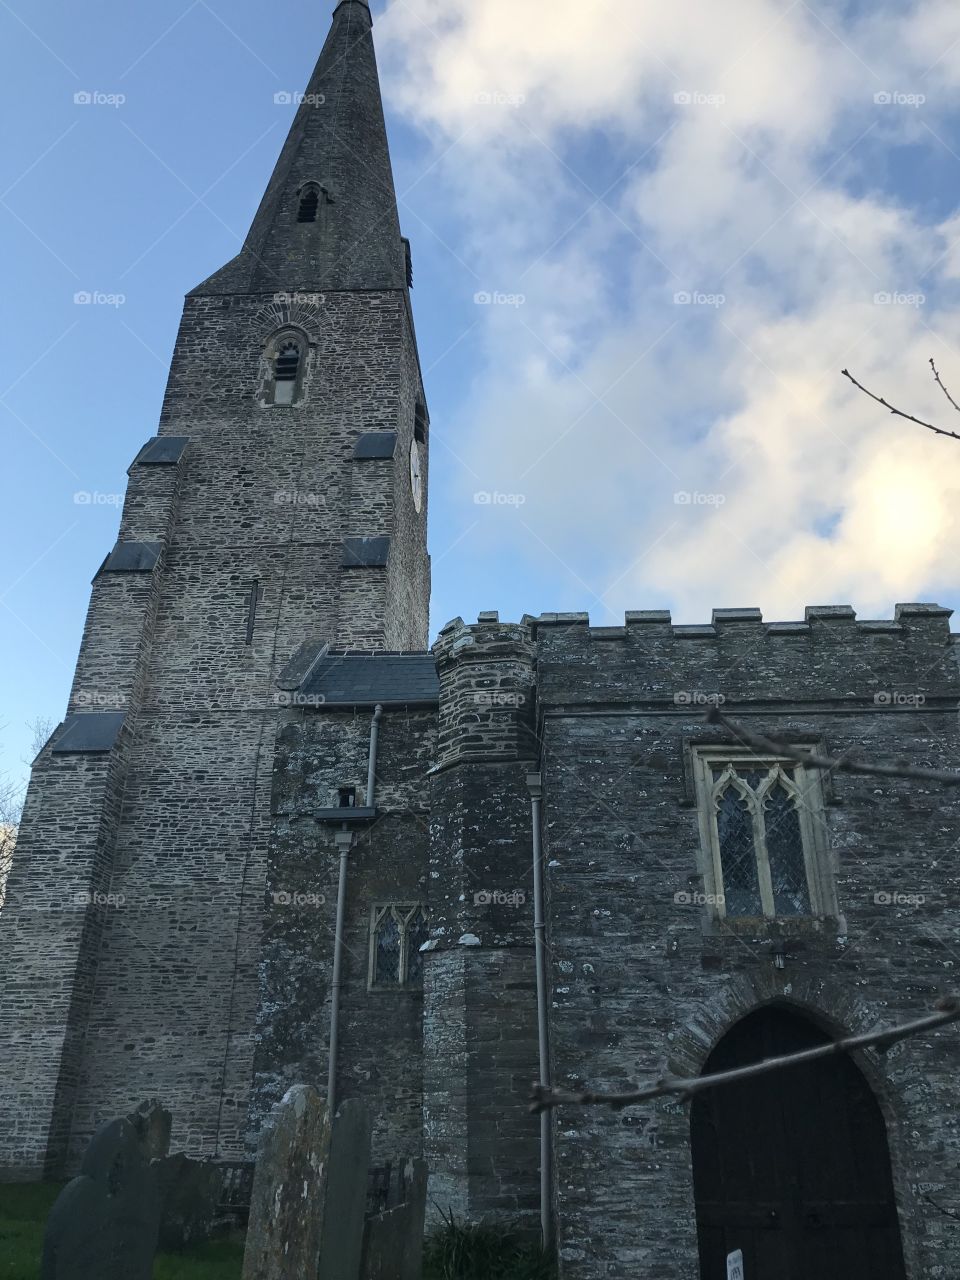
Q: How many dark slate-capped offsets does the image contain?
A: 5